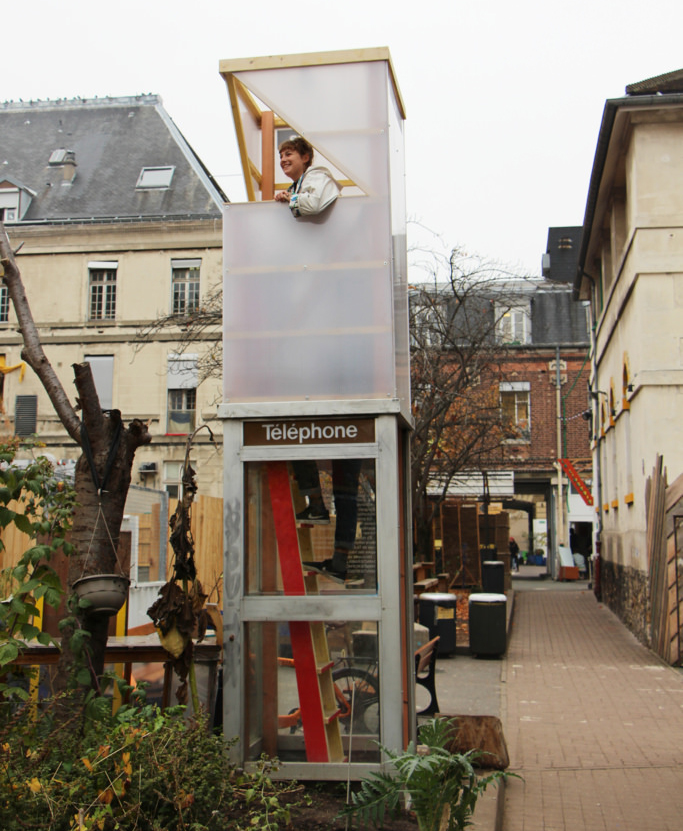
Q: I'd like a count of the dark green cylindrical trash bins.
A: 3